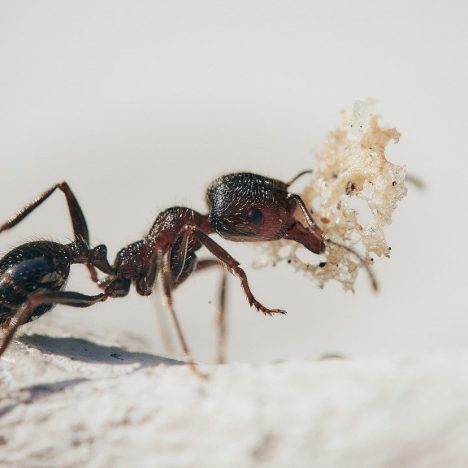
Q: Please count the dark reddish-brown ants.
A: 1